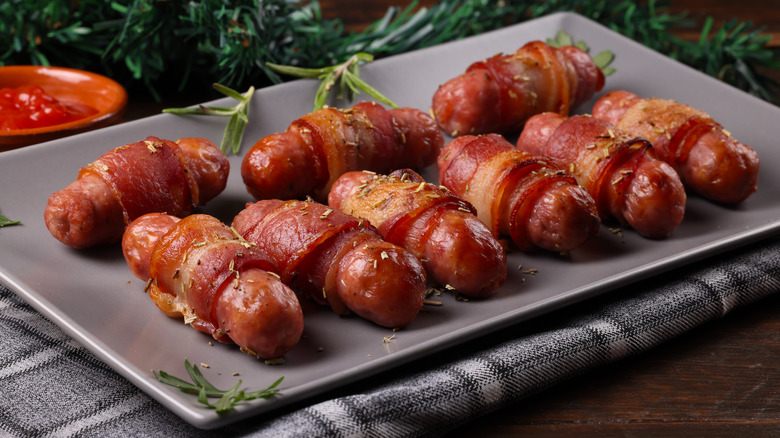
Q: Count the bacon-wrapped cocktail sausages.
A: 9